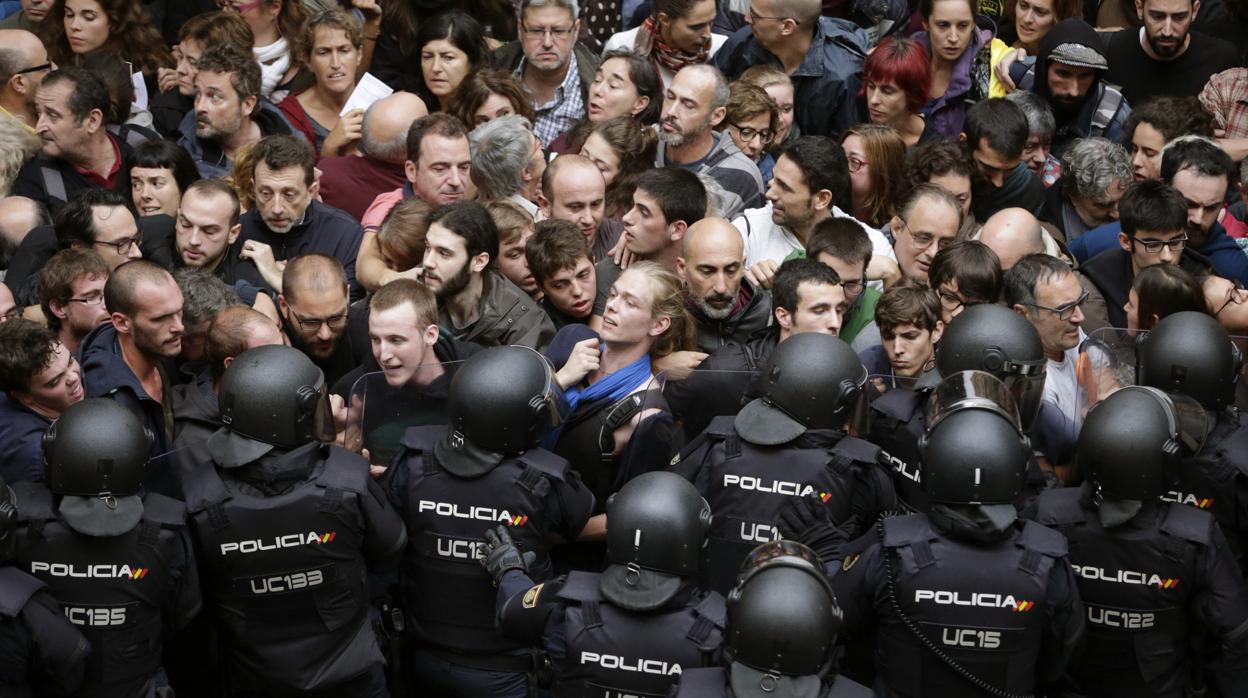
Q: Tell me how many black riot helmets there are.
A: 11